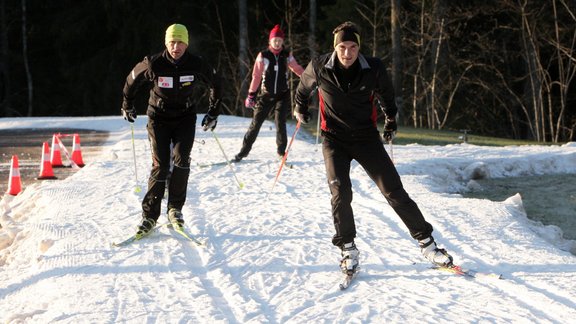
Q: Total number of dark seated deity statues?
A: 0